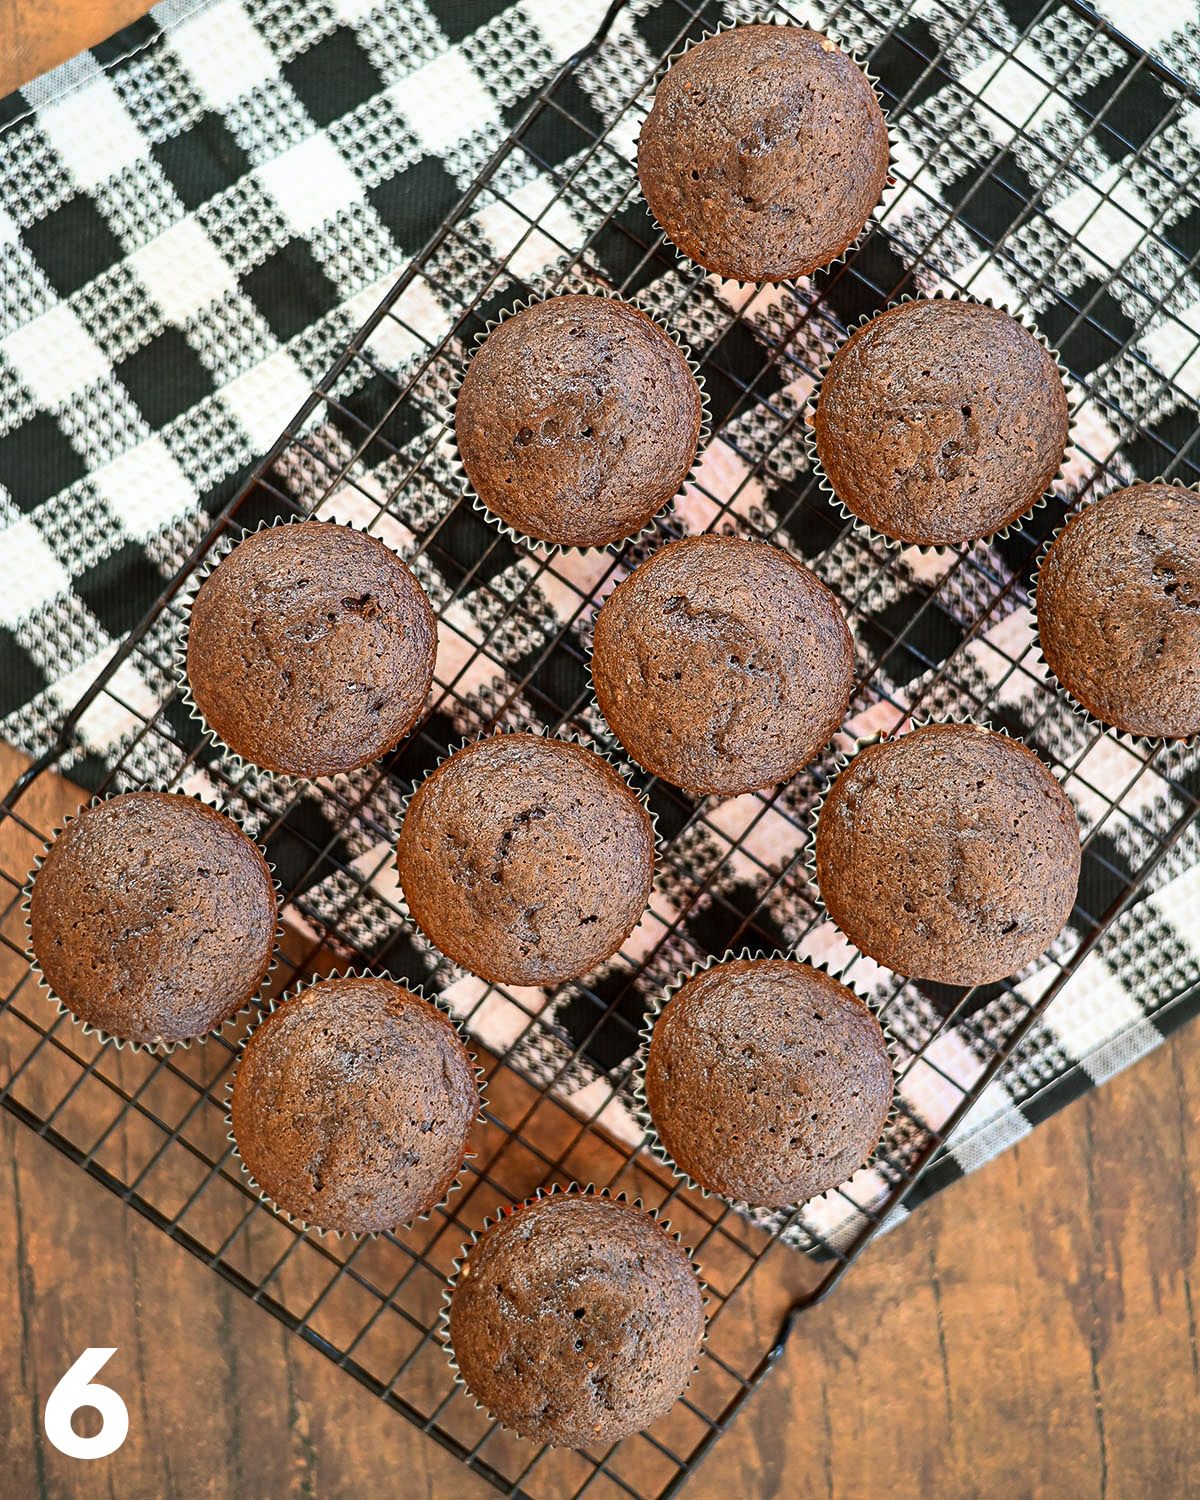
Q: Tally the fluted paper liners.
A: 12